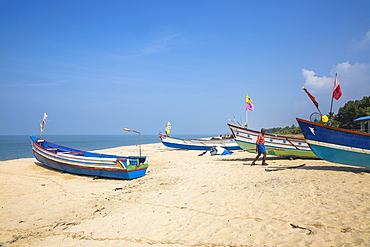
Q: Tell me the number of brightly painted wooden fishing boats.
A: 4